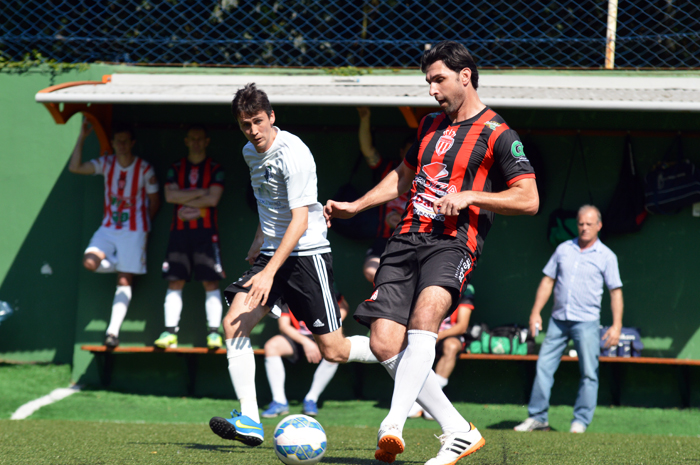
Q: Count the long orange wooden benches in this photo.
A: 1